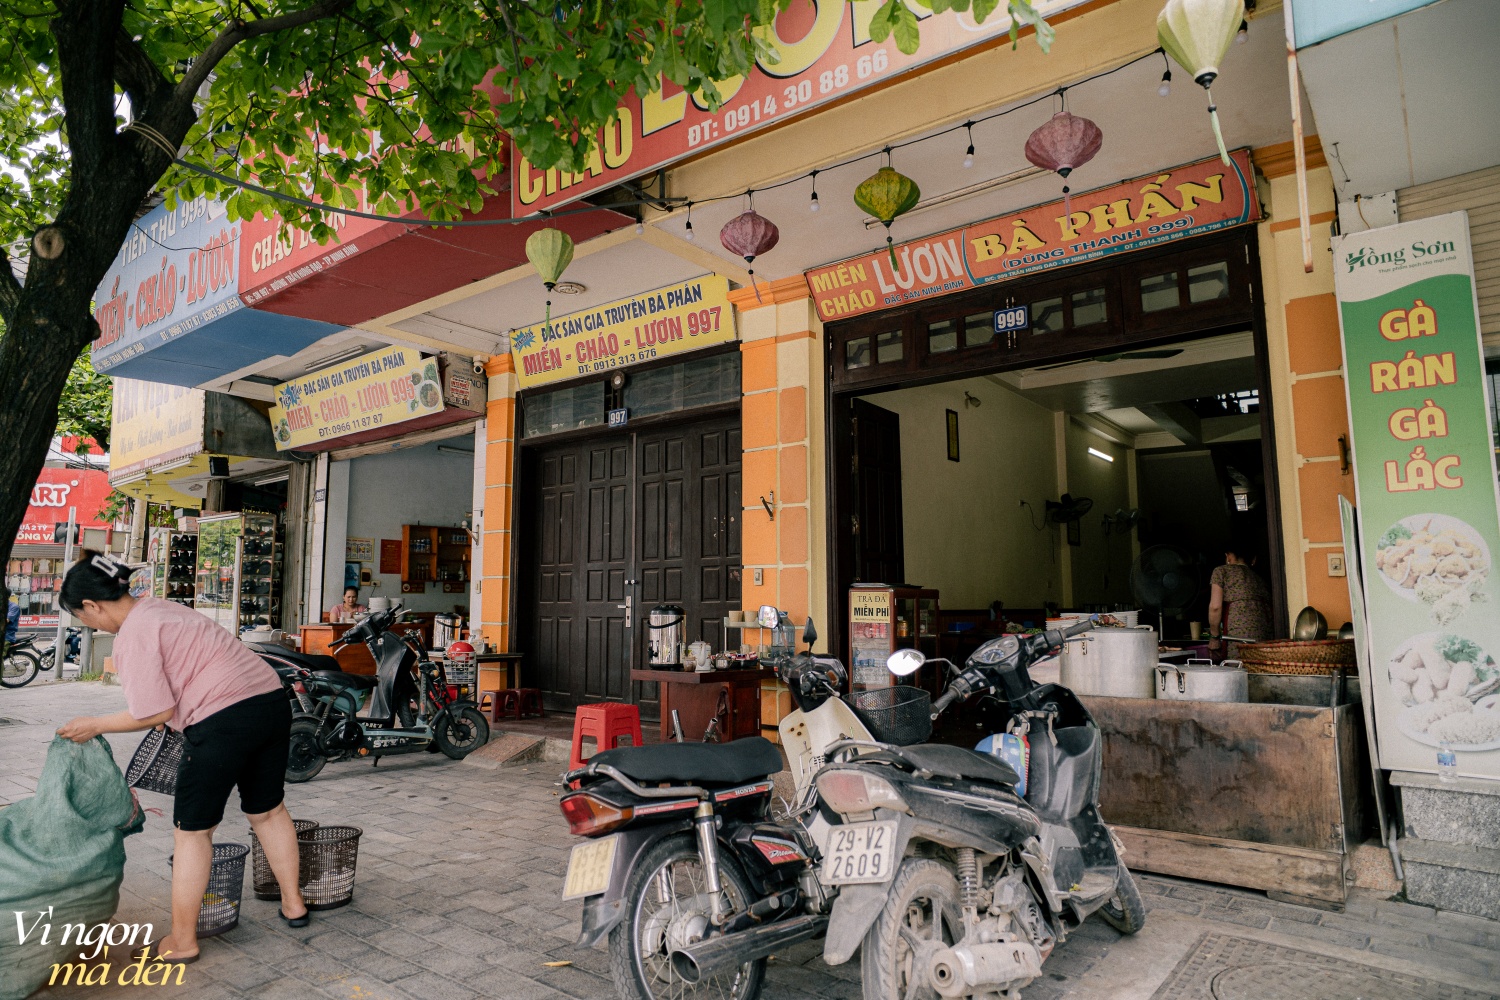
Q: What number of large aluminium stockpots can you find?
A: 2